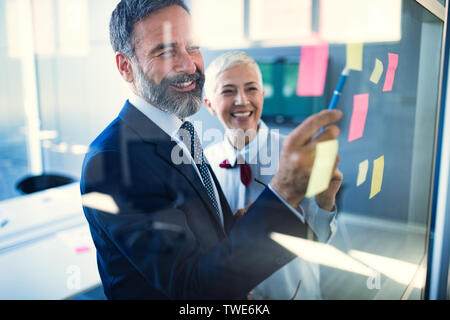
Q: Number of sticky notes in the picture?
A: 8